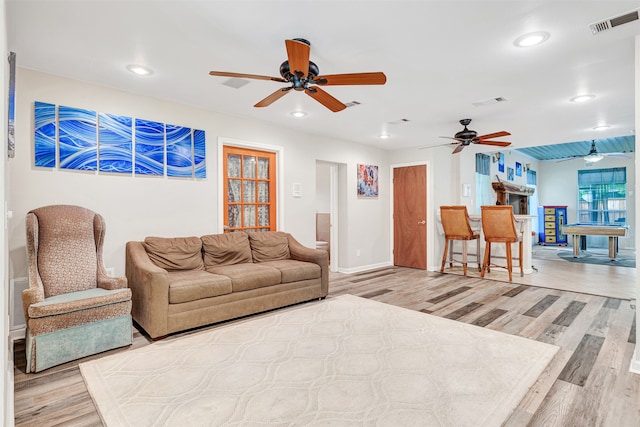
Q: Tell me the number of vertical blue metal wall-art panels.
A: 6